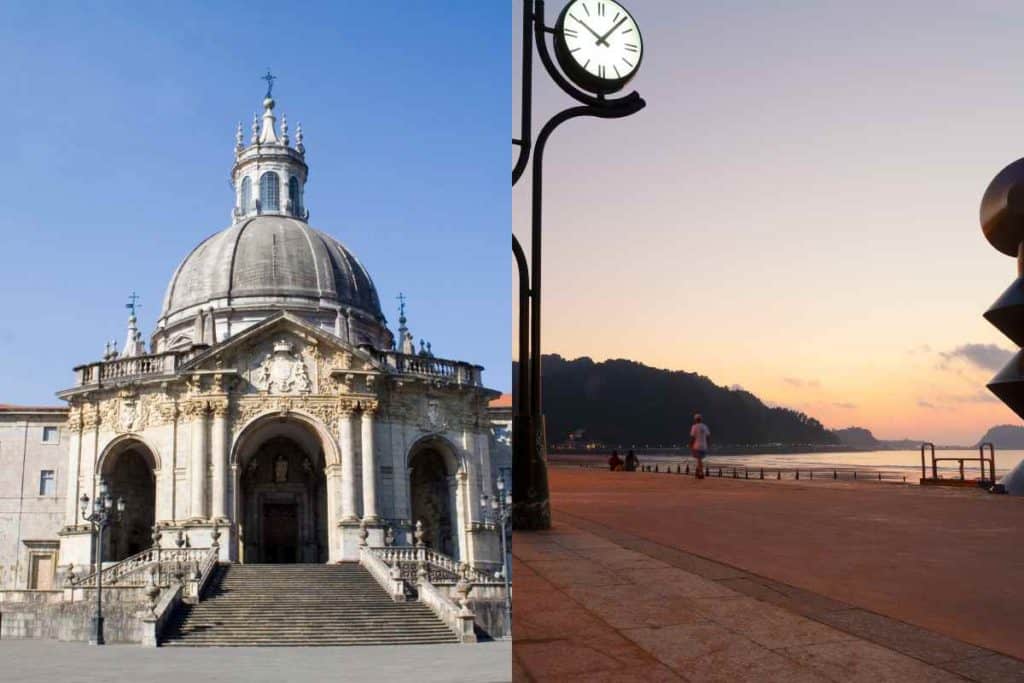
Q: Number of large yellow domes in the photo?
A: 0